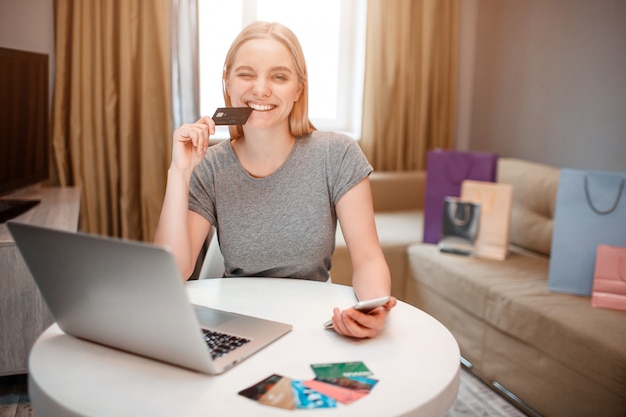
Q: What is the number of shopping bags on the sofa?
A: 5